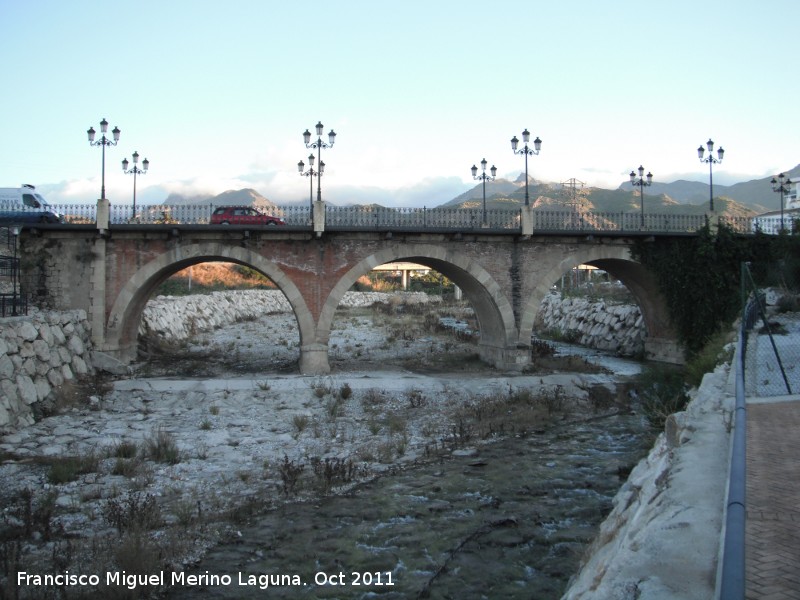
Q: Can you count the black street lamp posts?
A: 9